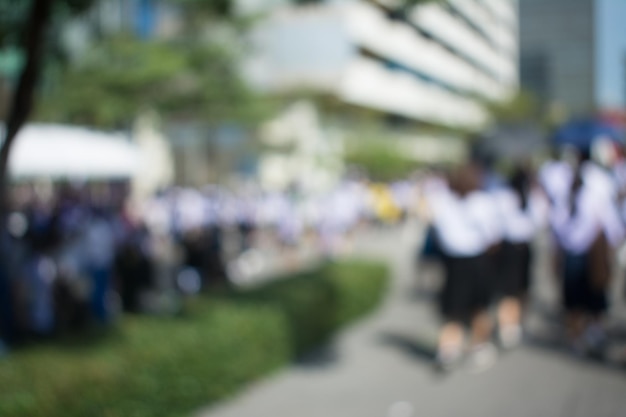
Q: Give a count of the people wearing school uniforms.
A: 3